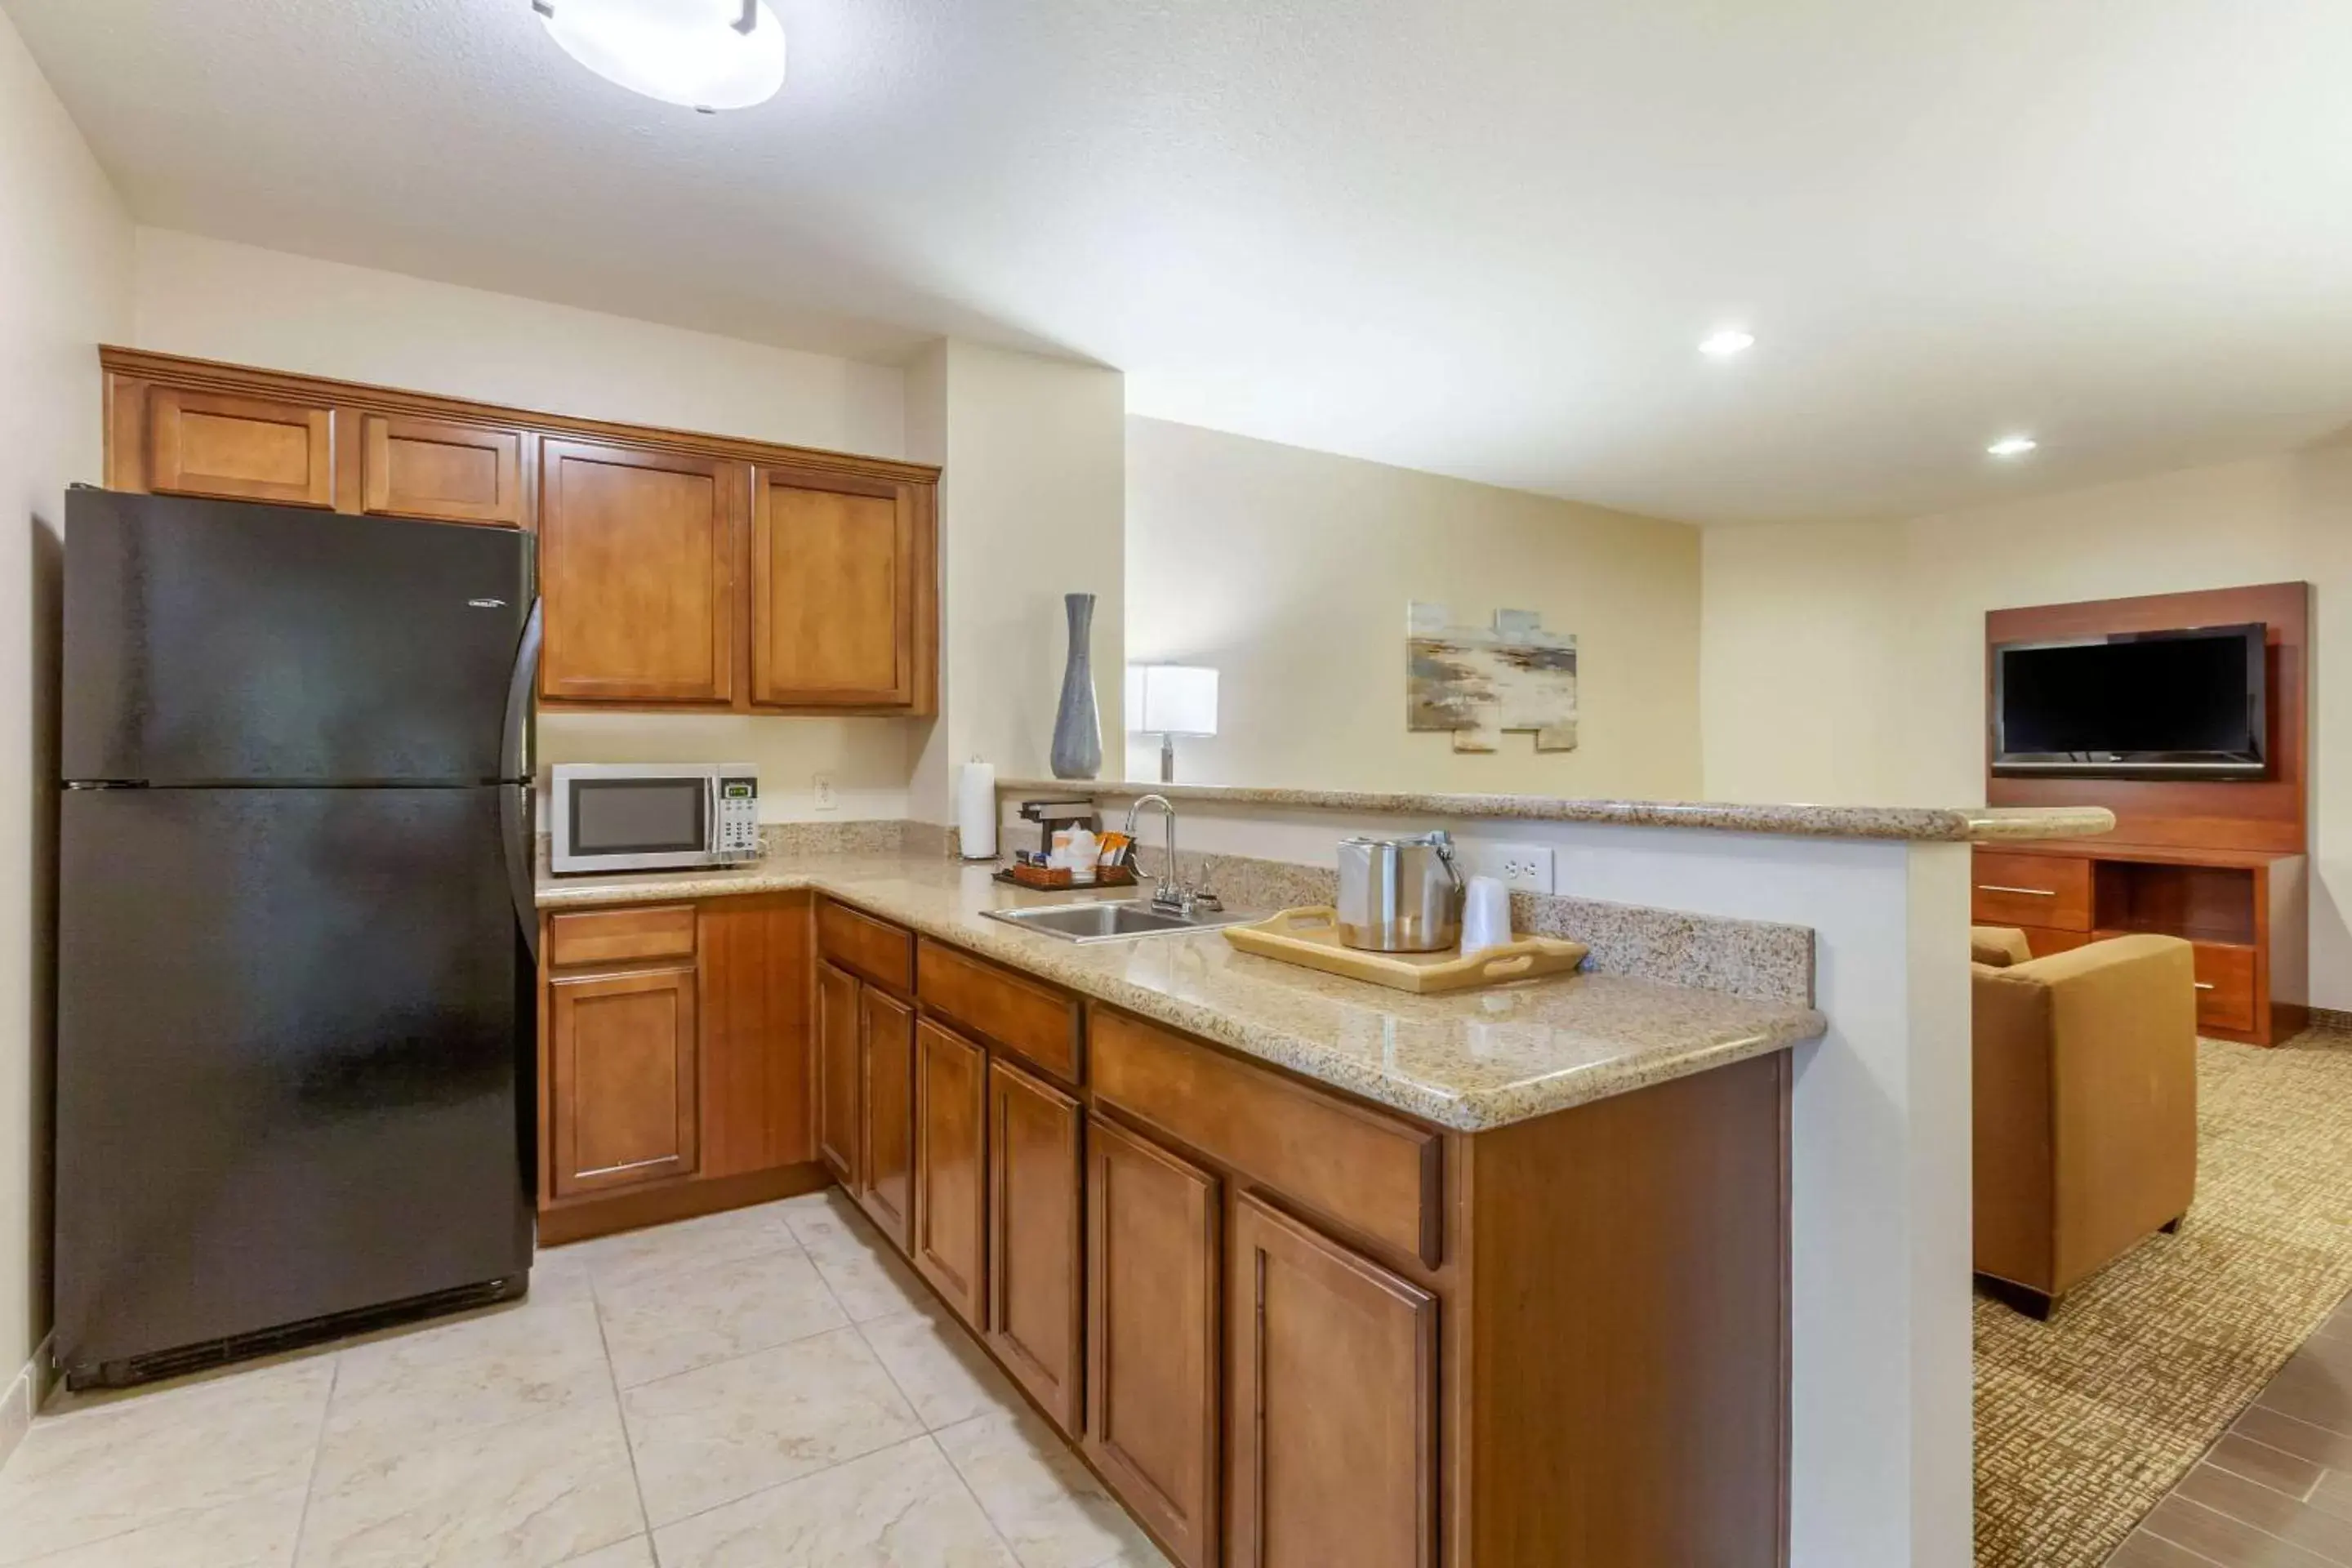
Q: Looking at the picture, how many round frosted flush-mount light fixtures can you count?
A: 1